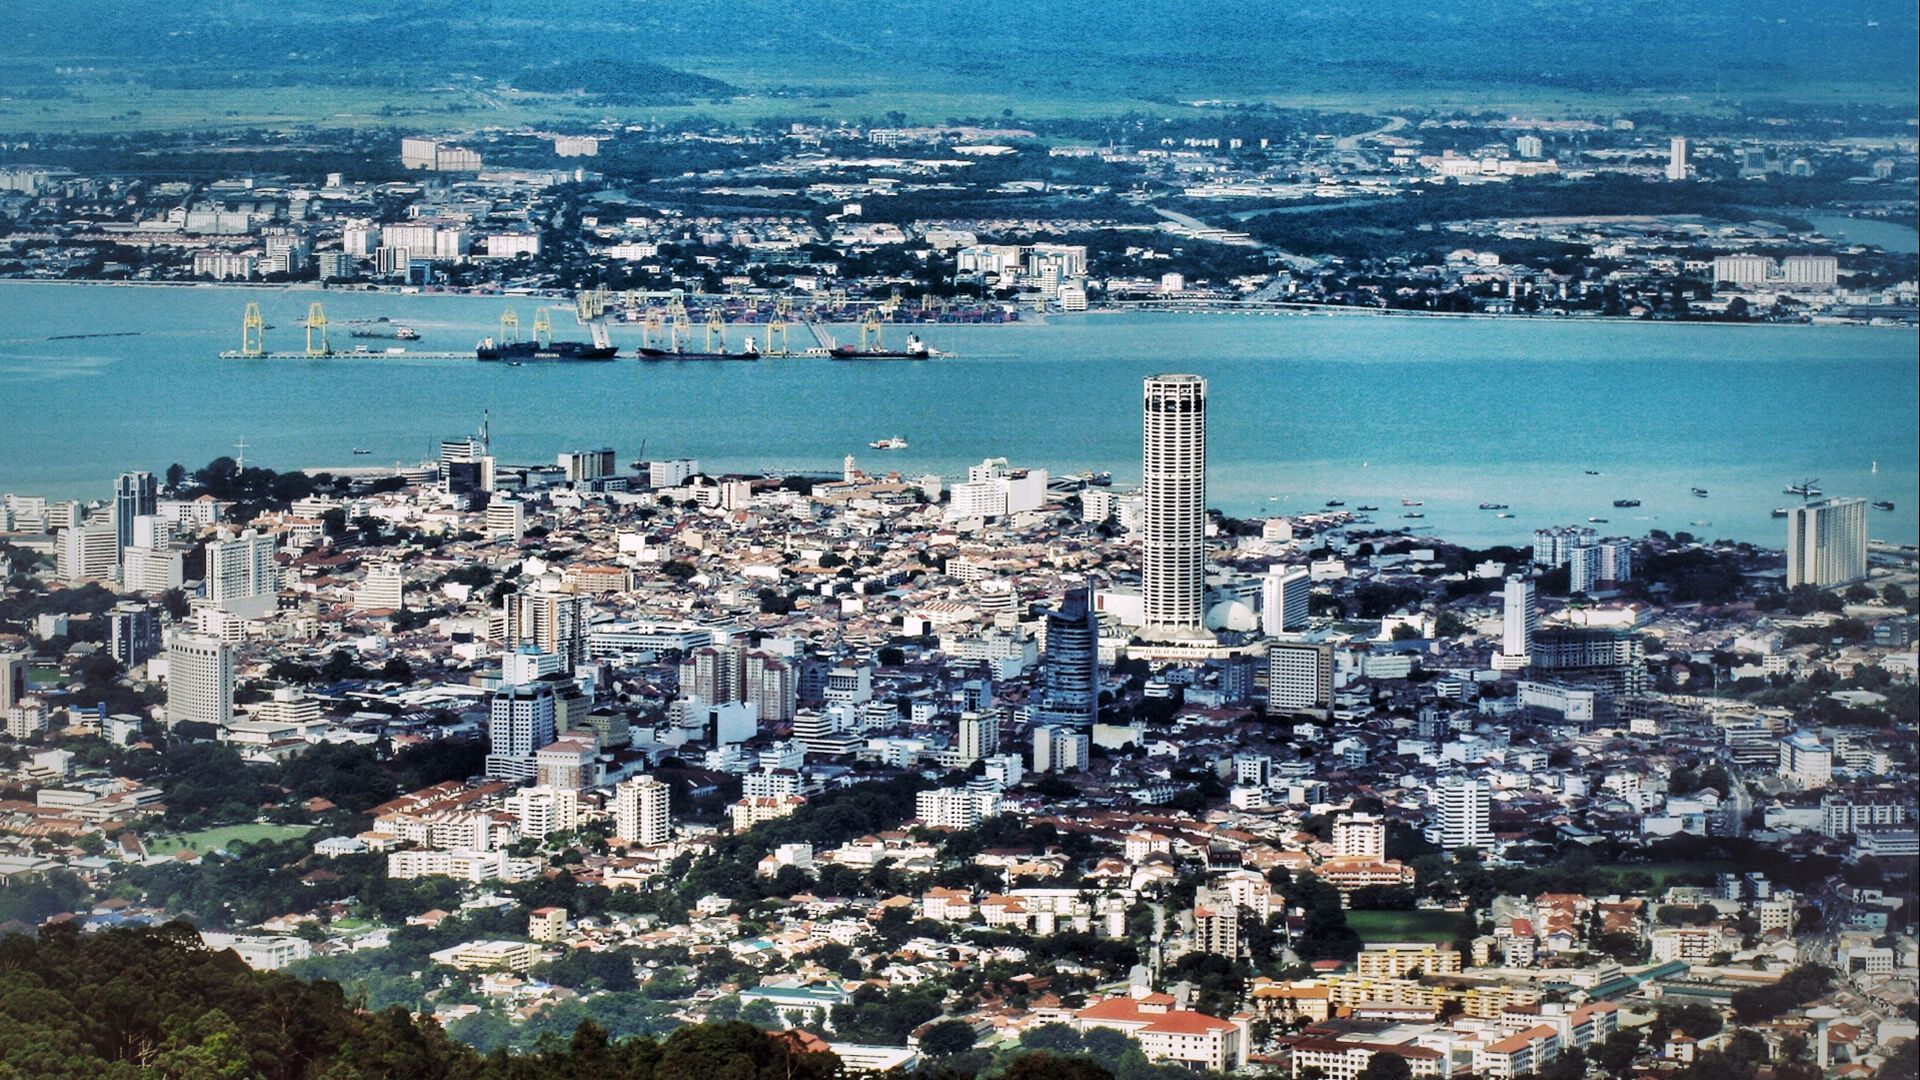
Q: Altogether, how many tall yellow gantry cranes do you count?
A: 9